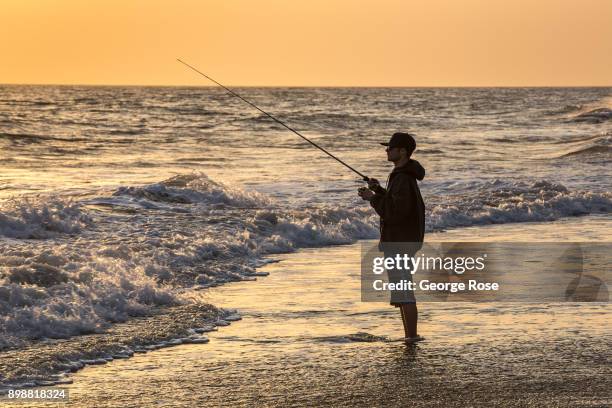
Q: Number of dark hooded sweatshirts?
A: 1